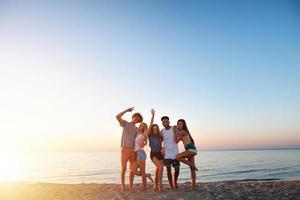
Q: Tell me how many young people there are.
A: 5